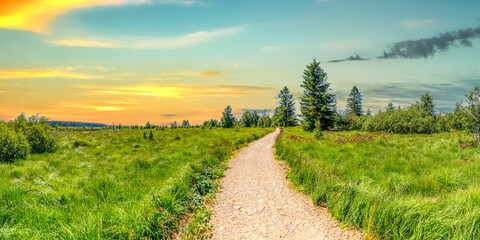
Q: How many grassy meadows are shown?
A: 2